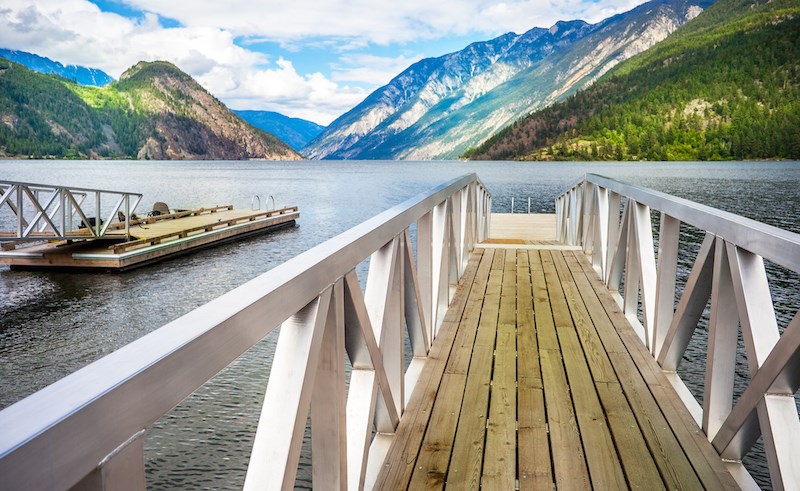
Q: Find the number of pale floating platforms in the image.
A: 2